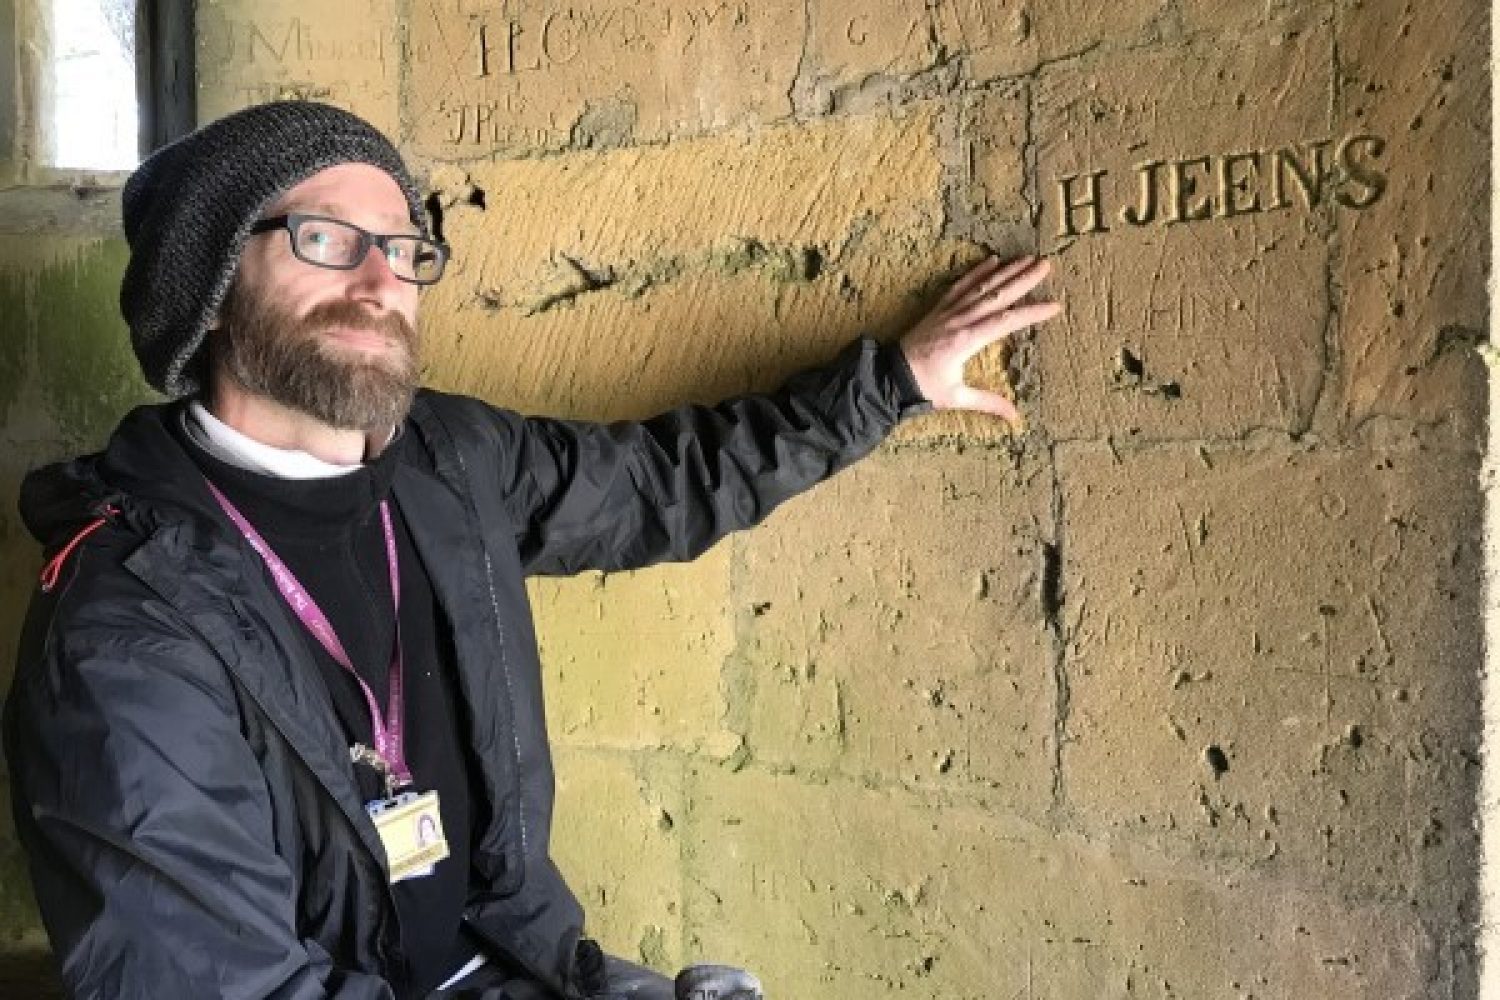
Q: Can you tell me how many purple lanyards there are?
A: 1